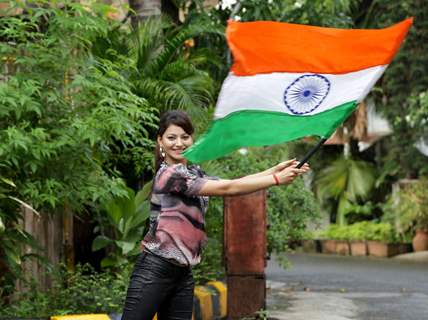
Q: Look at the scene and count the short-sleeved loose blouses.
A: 1